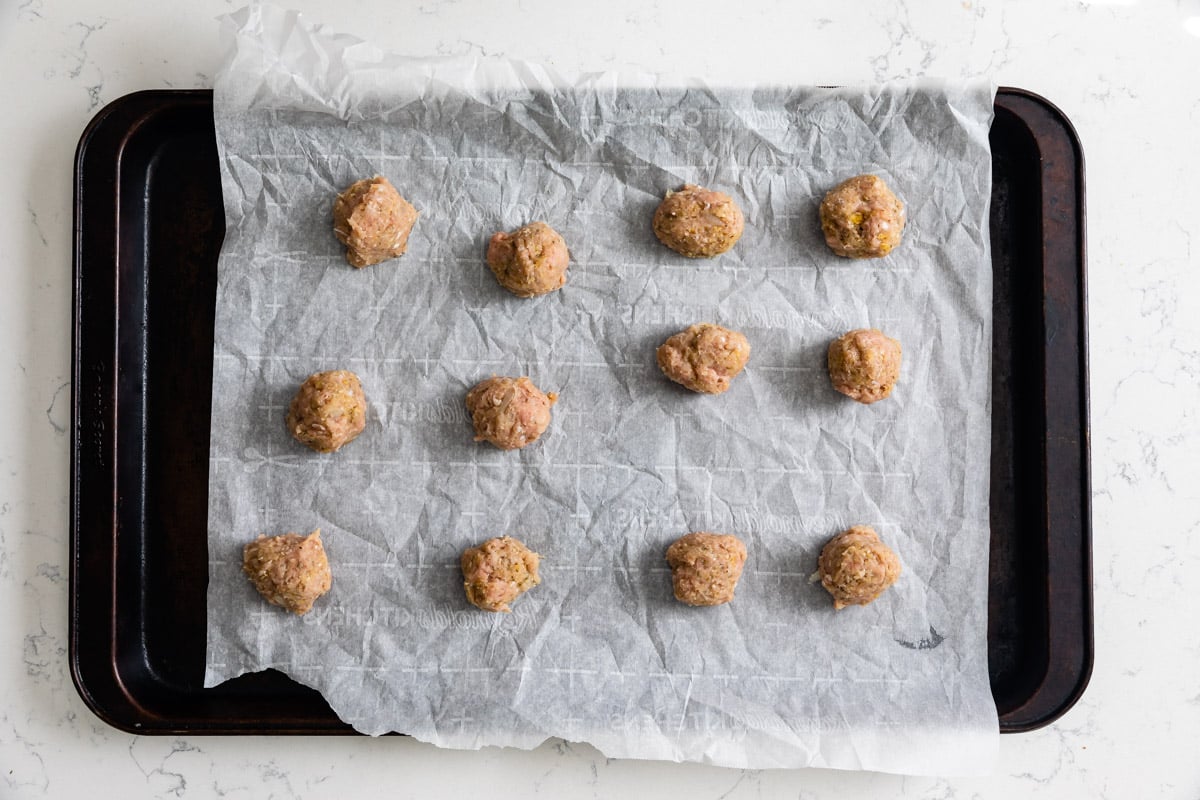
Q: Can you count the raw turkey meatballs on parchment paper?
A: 12